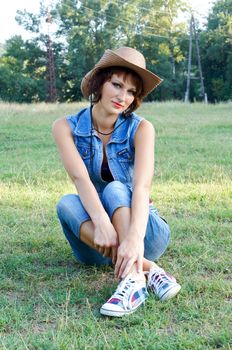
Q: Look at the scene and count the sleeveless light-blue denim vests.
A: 1